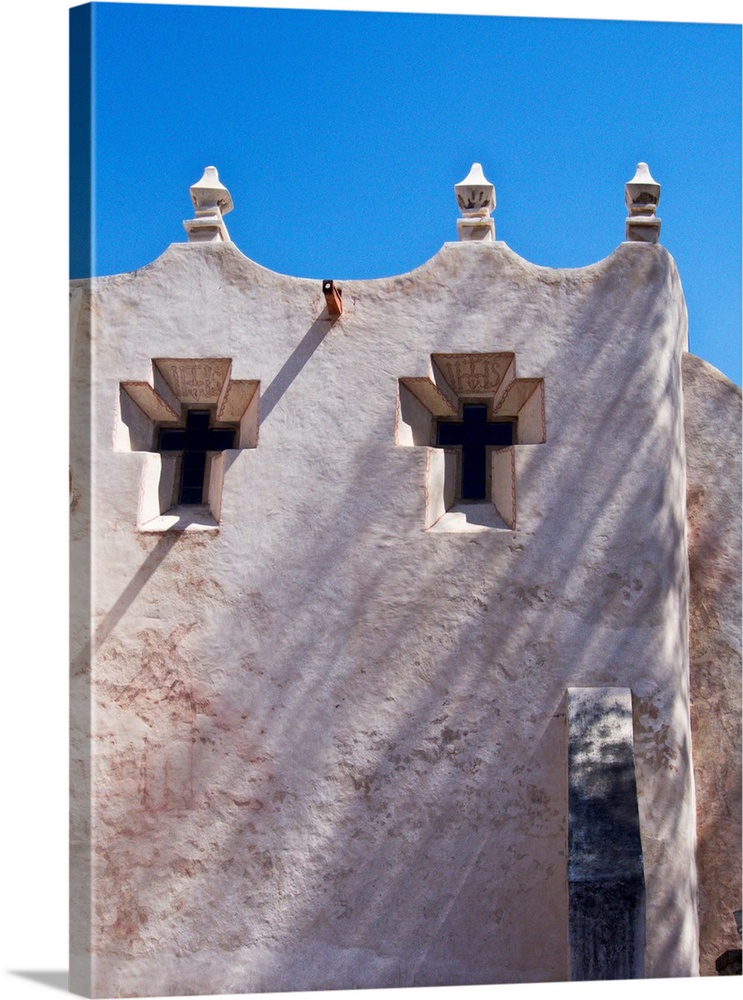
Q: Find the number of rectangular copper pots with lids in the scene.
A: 0